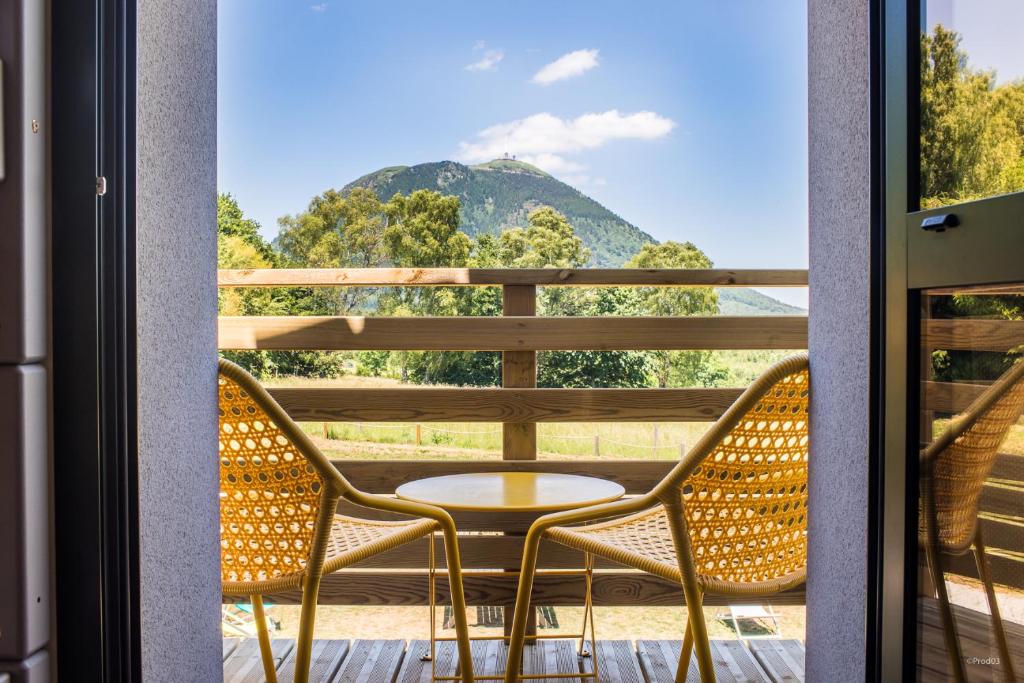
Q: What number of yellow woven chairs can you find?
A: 2